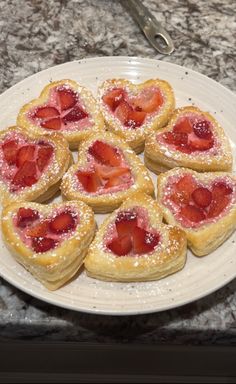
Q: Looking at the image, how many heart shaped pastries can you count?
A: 8